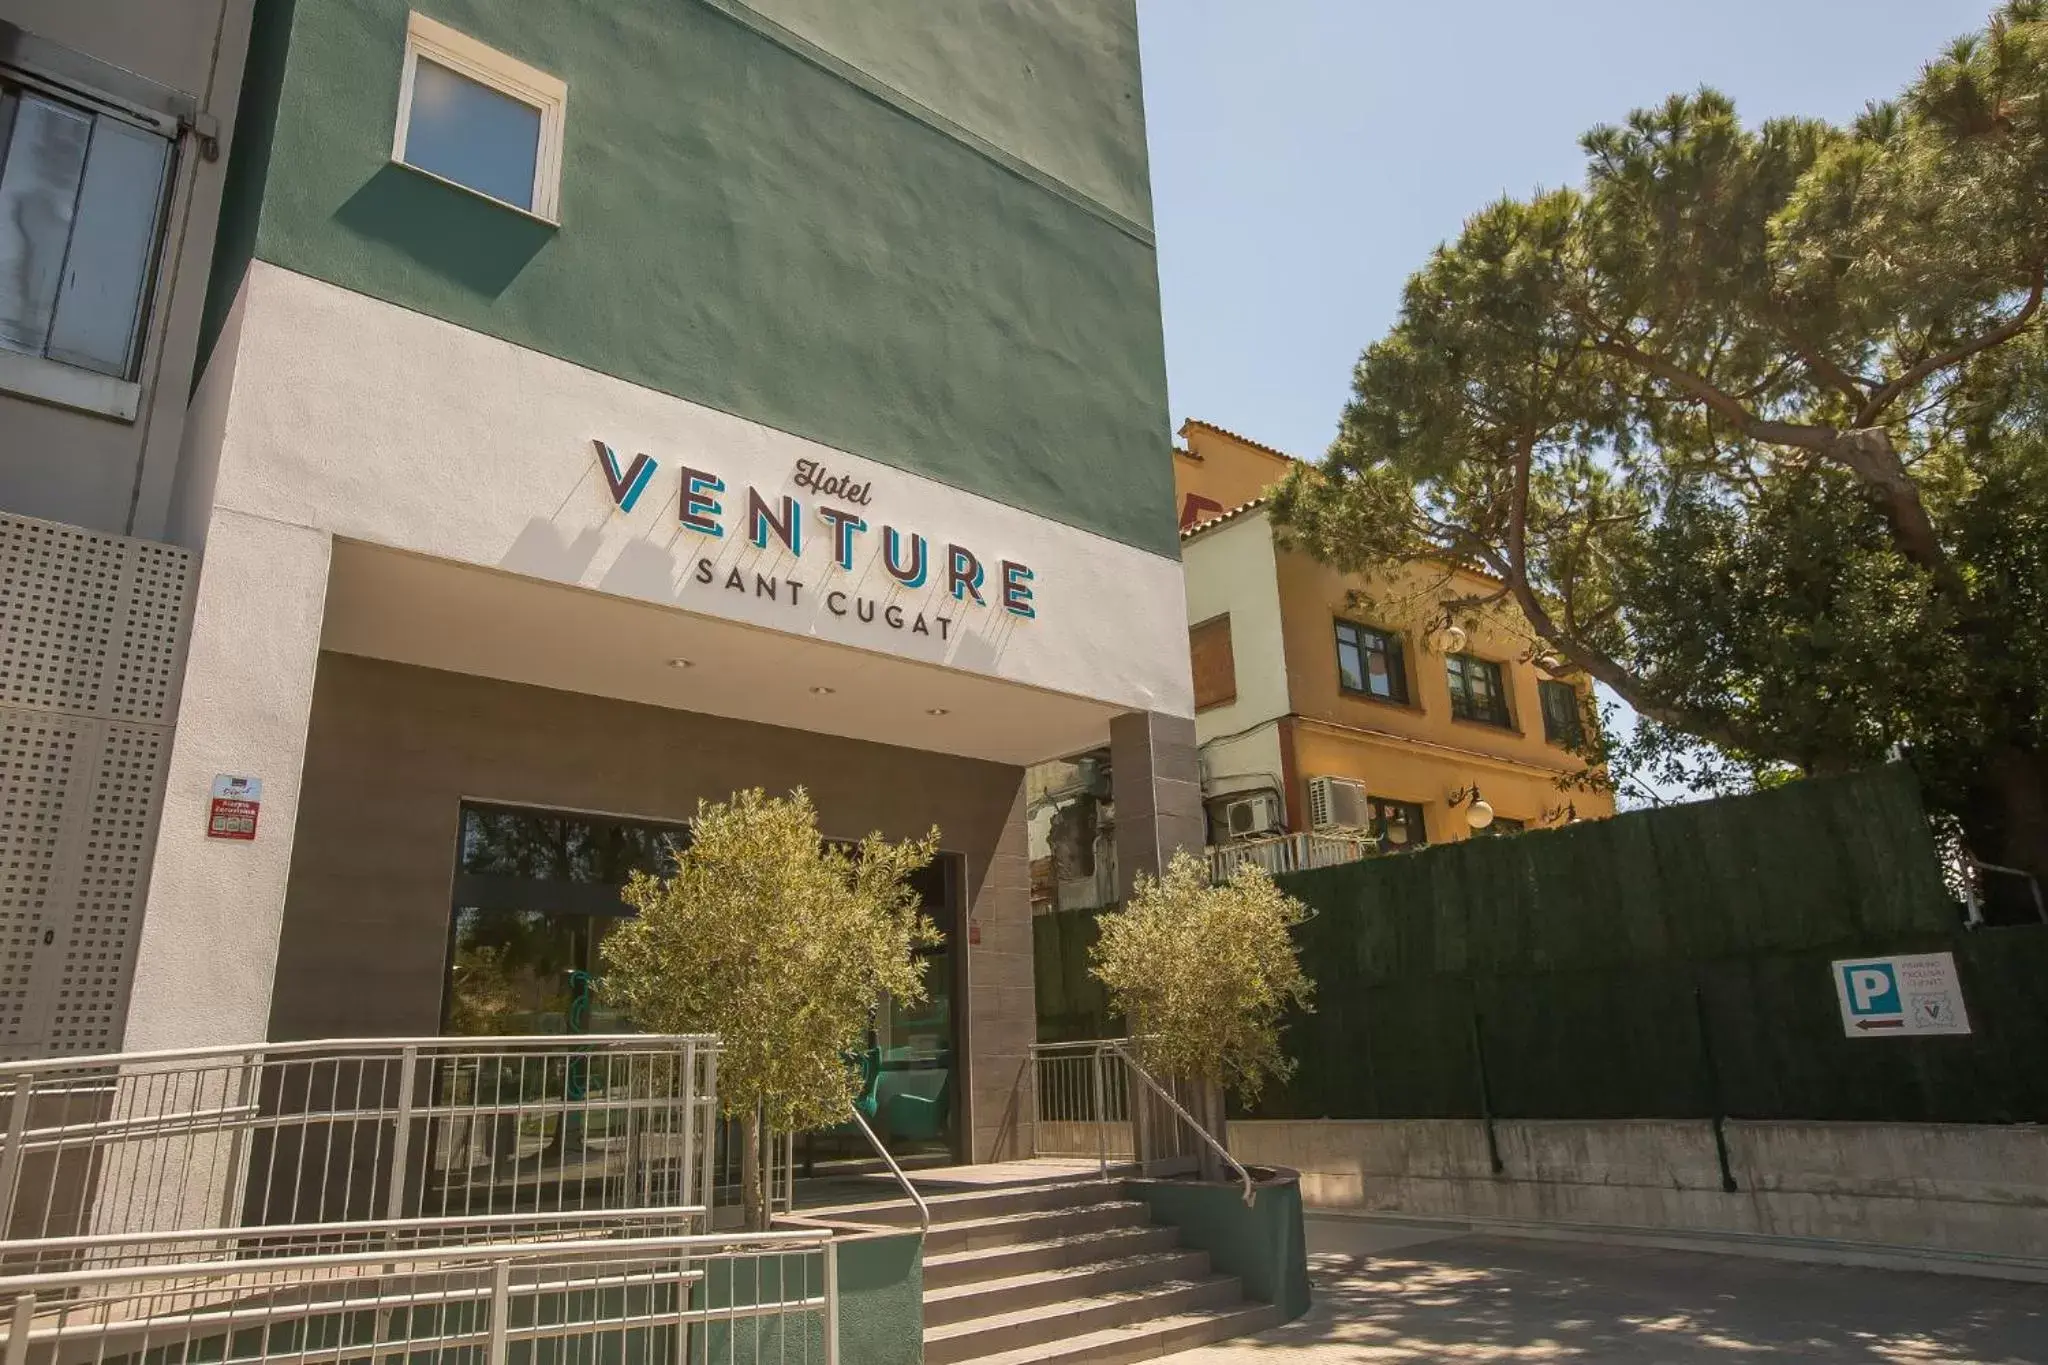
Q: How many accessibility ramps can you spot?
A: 1